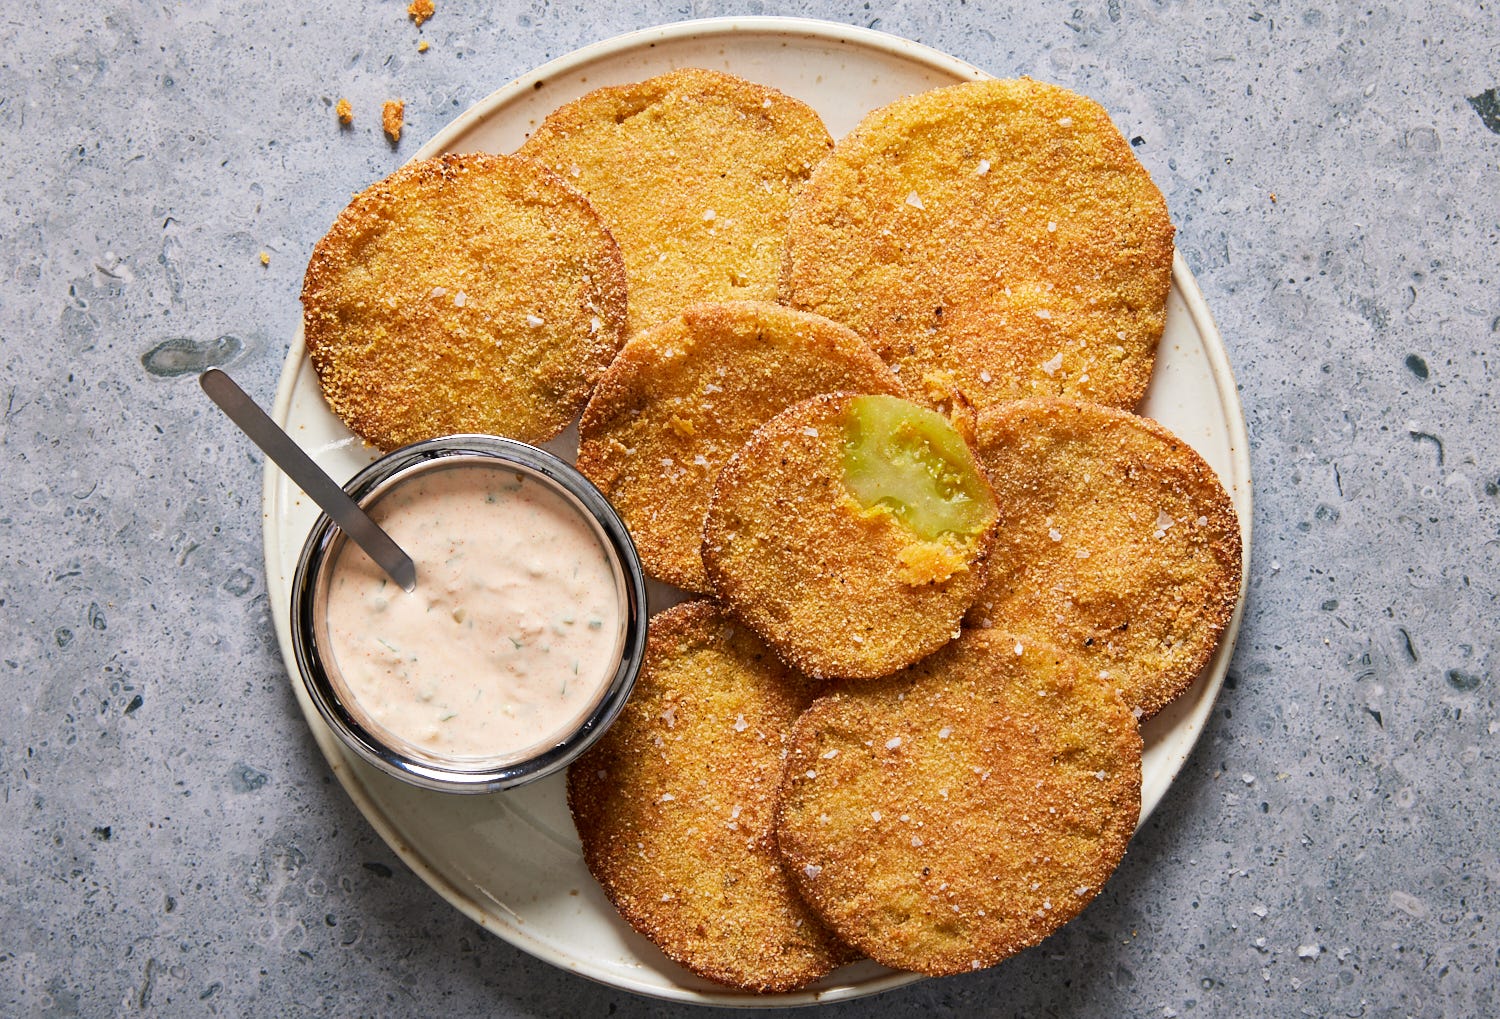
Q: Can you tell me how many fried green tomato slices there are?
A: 8